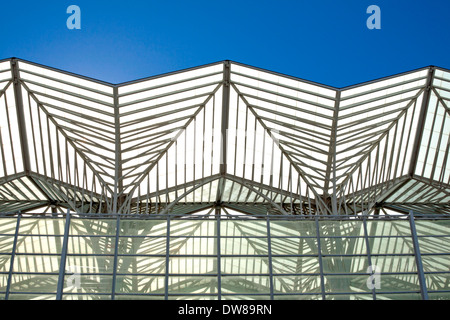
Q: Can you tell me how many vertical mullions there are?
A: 9